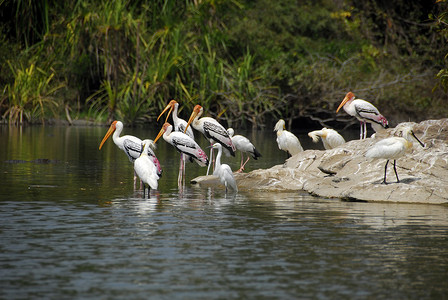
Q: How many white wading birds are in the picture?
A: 11